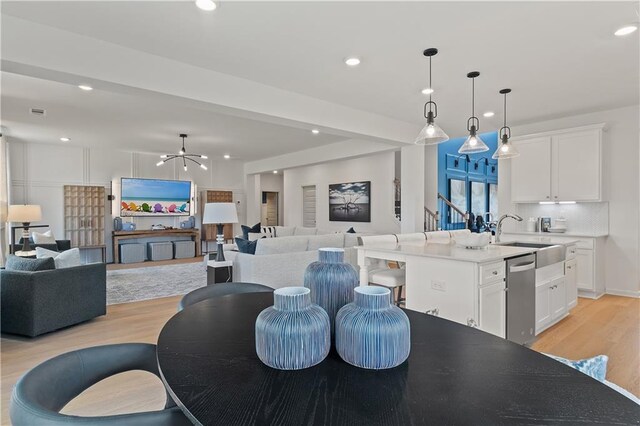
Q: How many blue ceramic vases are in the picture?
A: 3